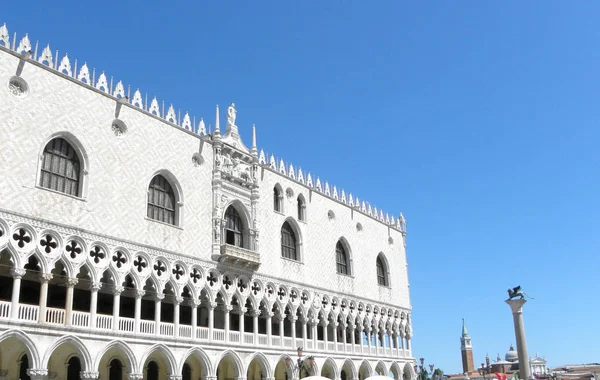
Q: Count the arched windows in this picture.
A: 8